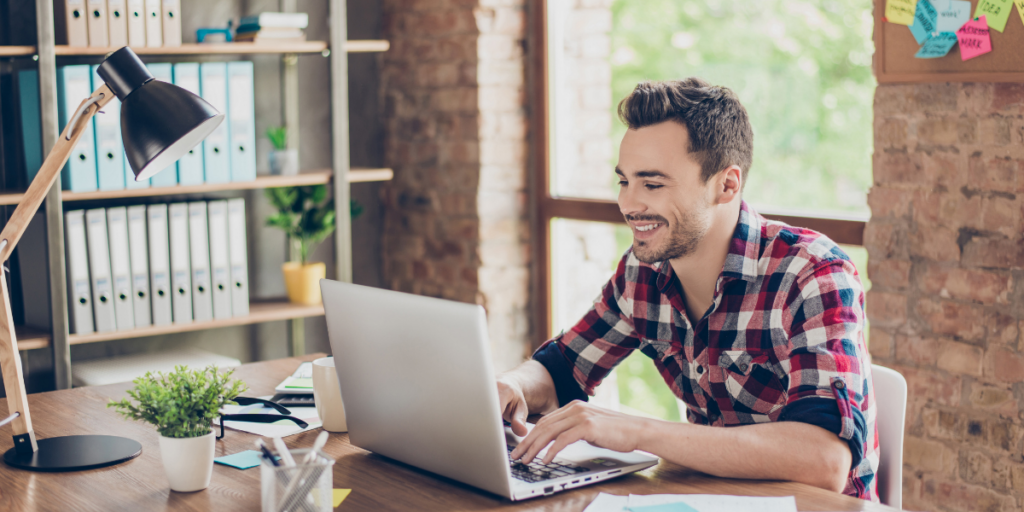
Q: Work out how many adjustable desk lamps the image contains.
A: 1